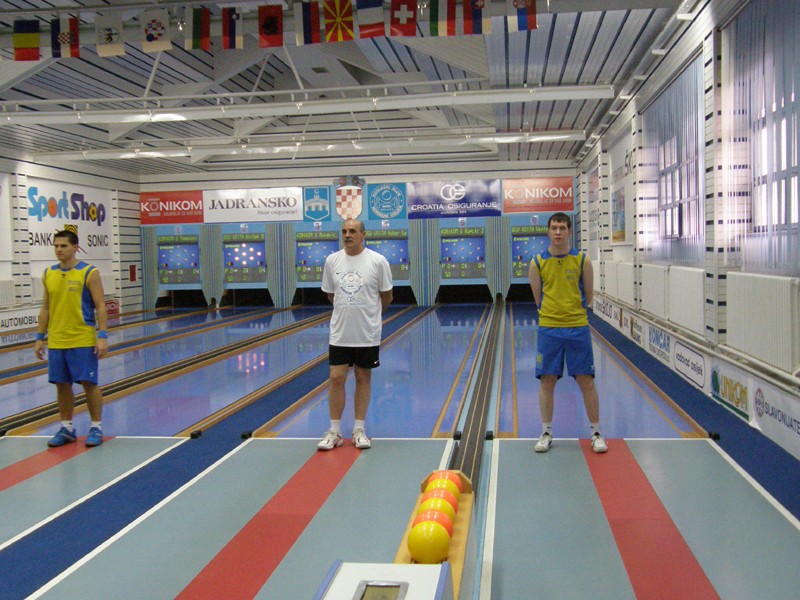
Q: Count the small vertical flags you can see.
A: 14